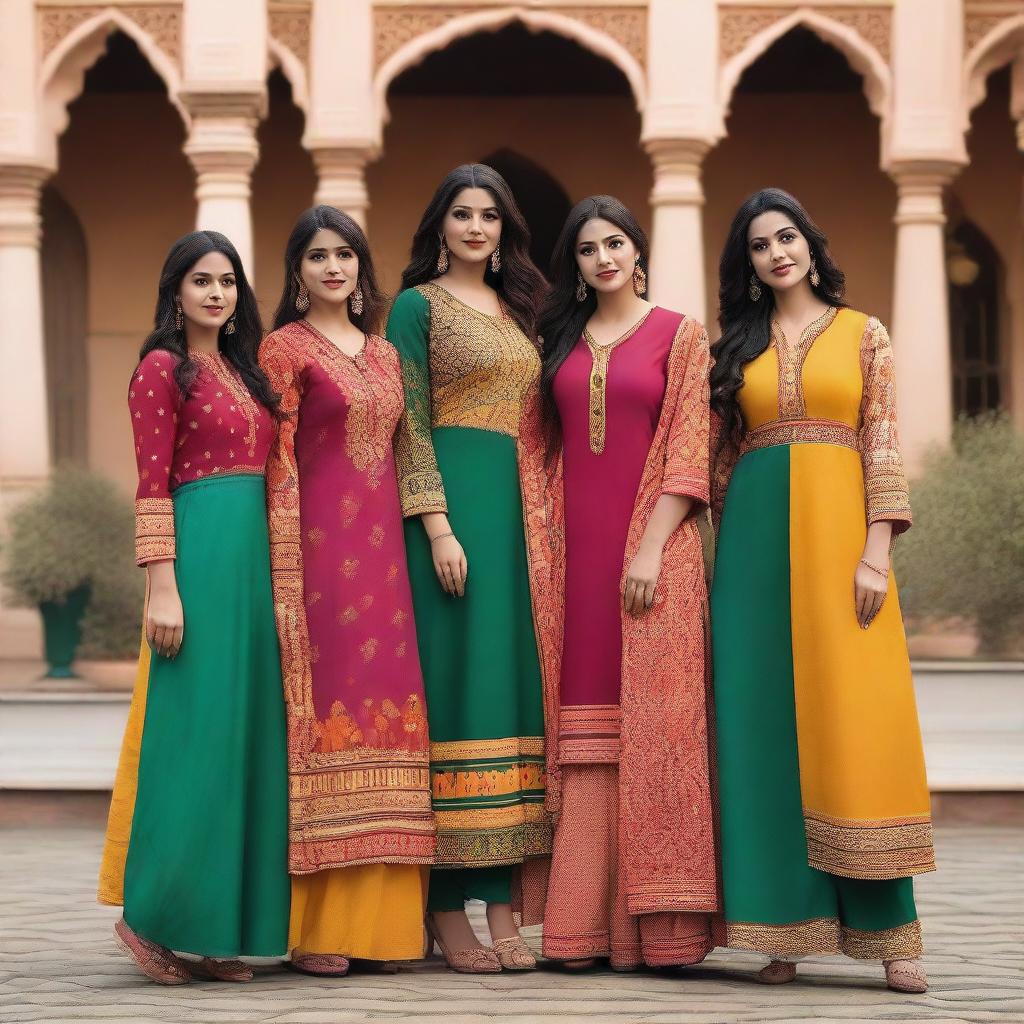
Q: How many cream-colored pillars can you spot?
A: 5